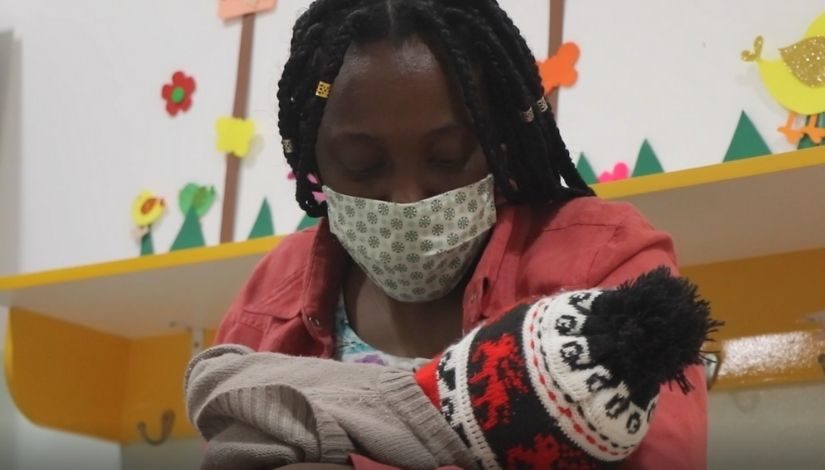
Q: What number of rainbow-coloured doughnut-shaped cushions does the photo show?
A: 0